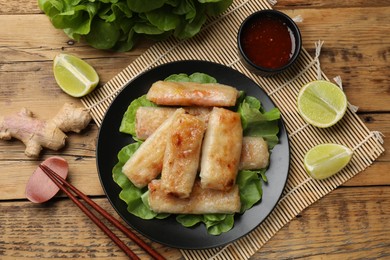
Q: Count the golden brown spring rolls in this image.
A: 7